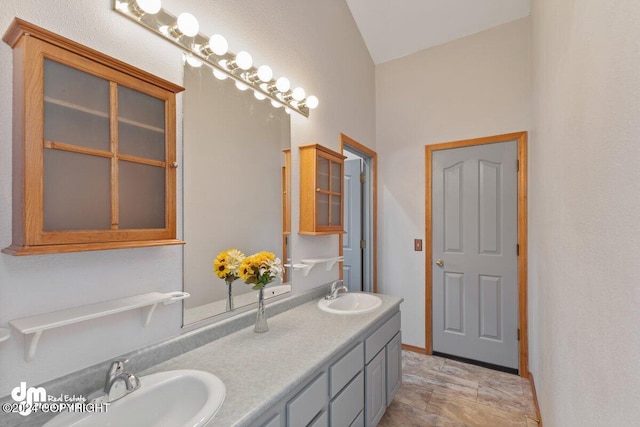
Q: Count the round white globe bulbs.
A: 8